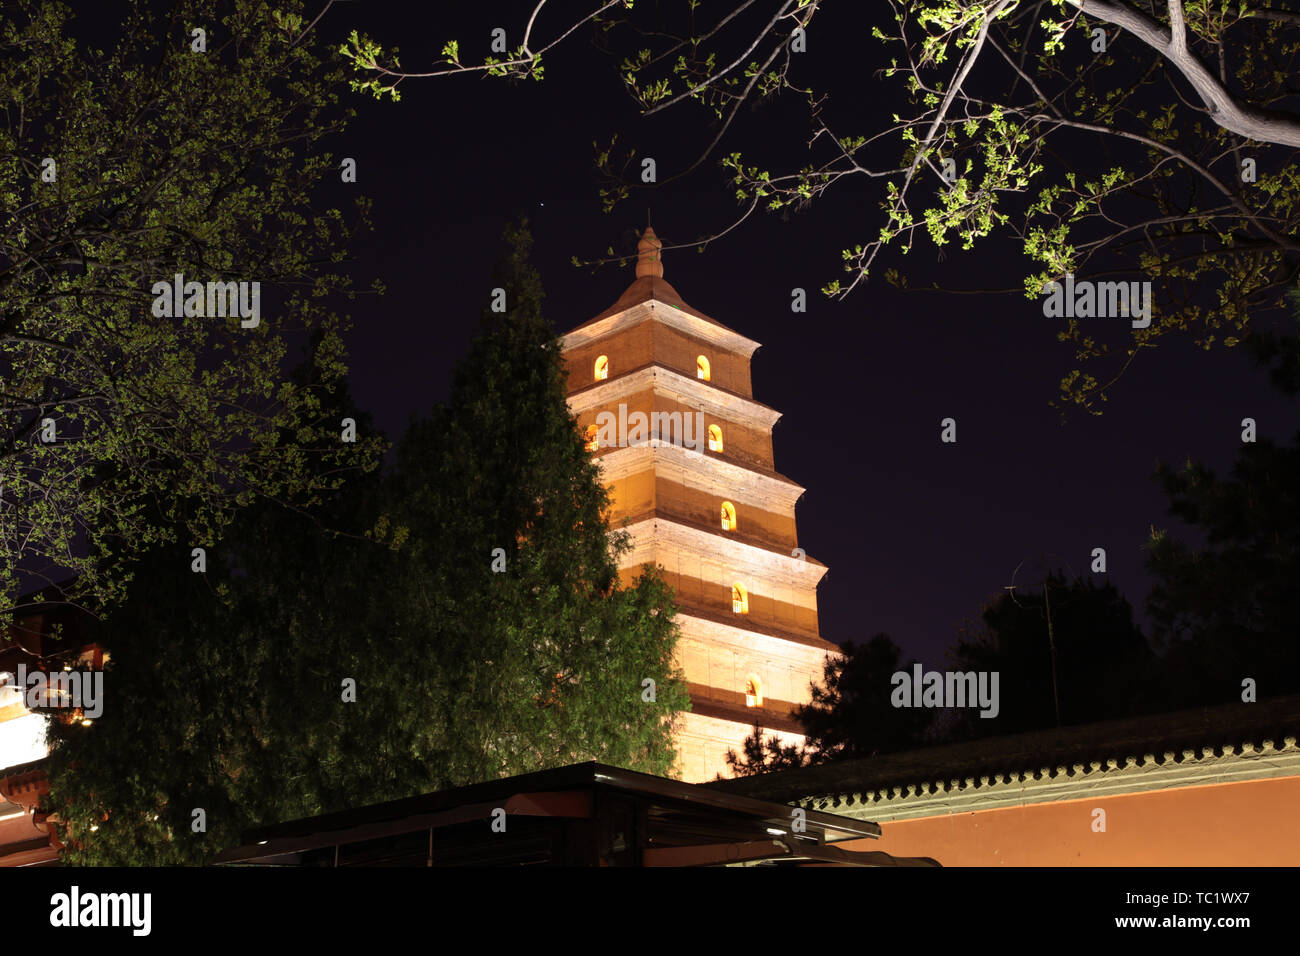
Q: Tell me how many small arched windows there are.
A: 7